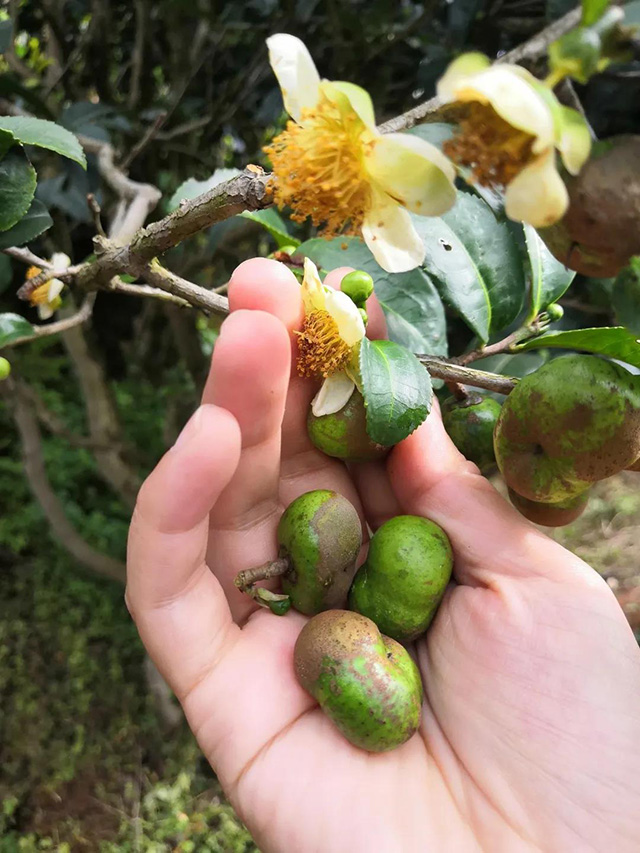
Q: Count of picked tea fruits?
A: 3